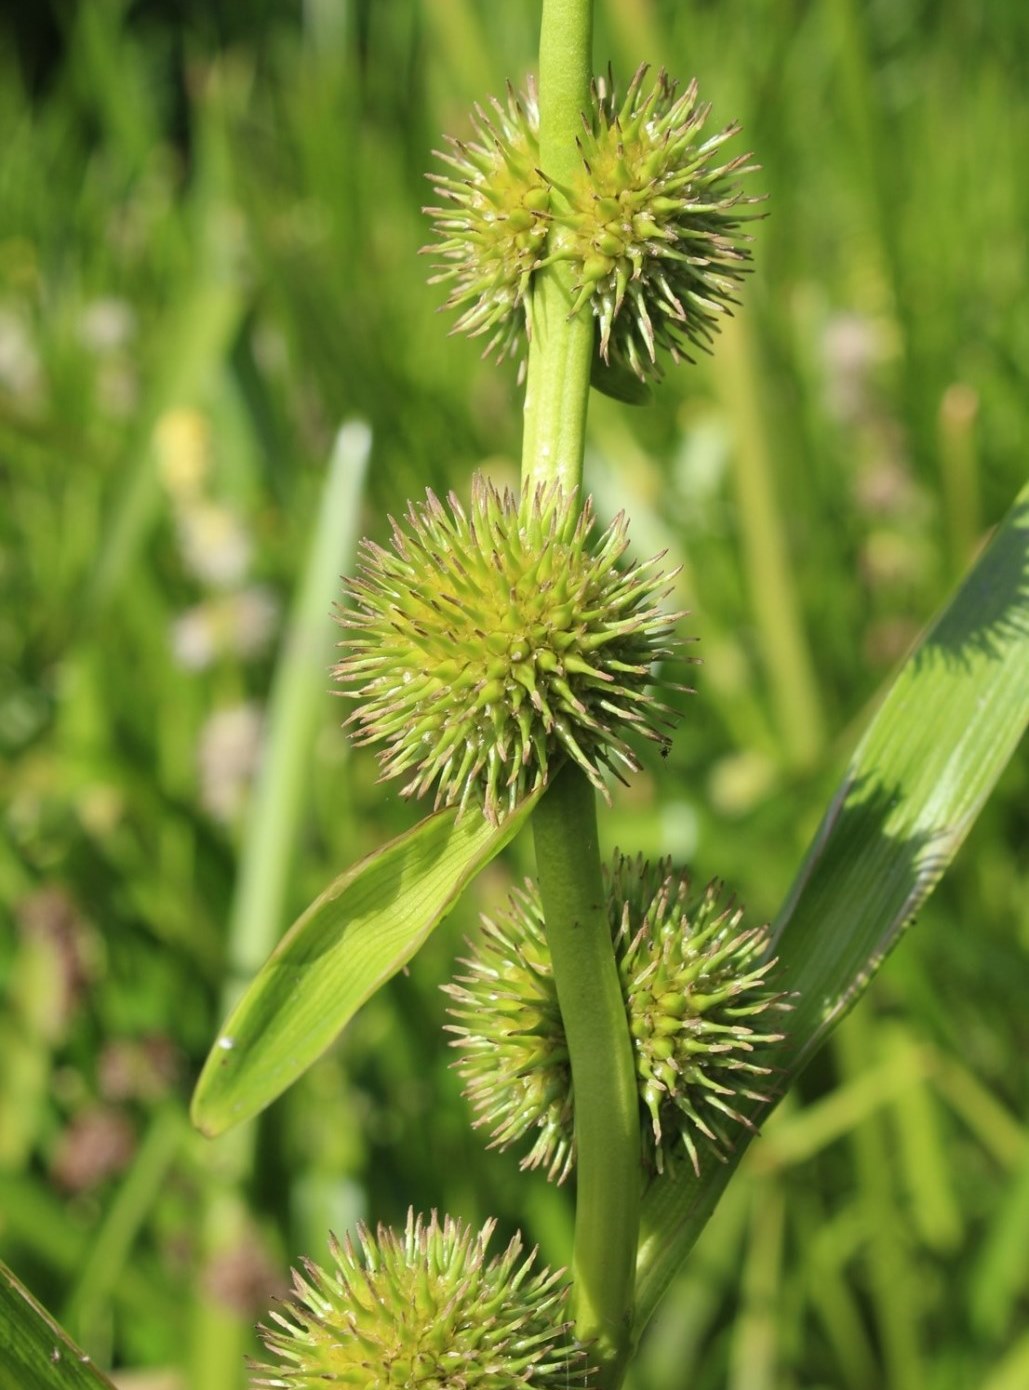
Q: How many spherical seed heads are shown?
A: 4